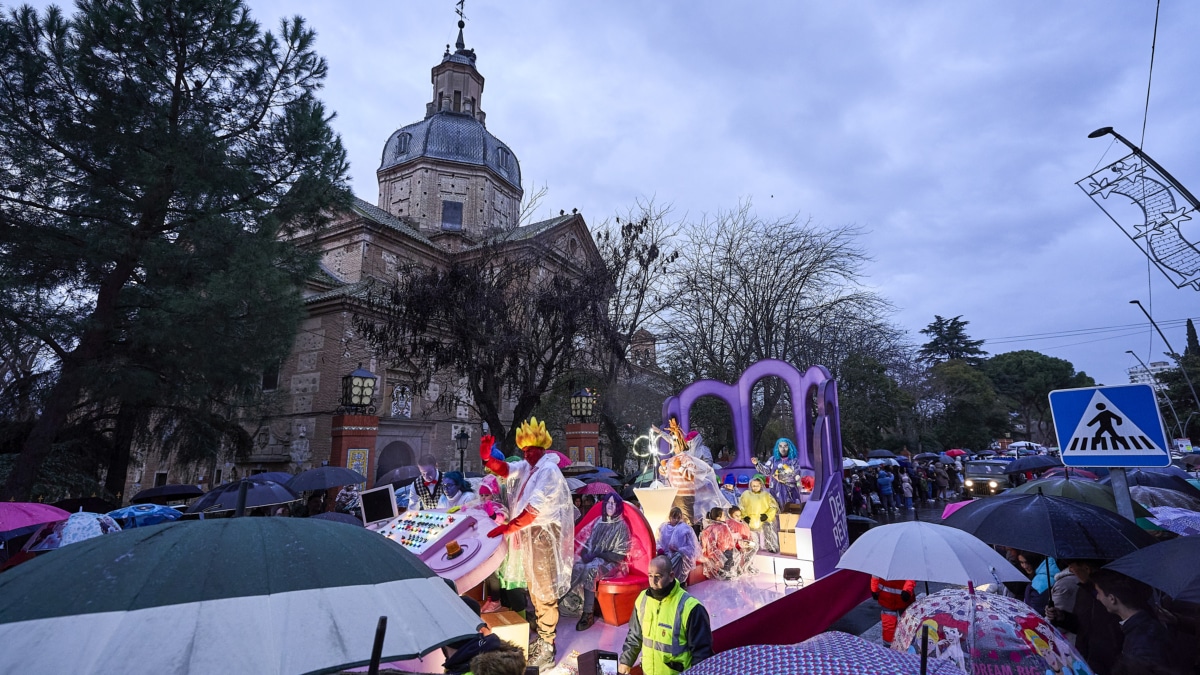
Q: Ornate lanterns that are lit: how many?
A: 2